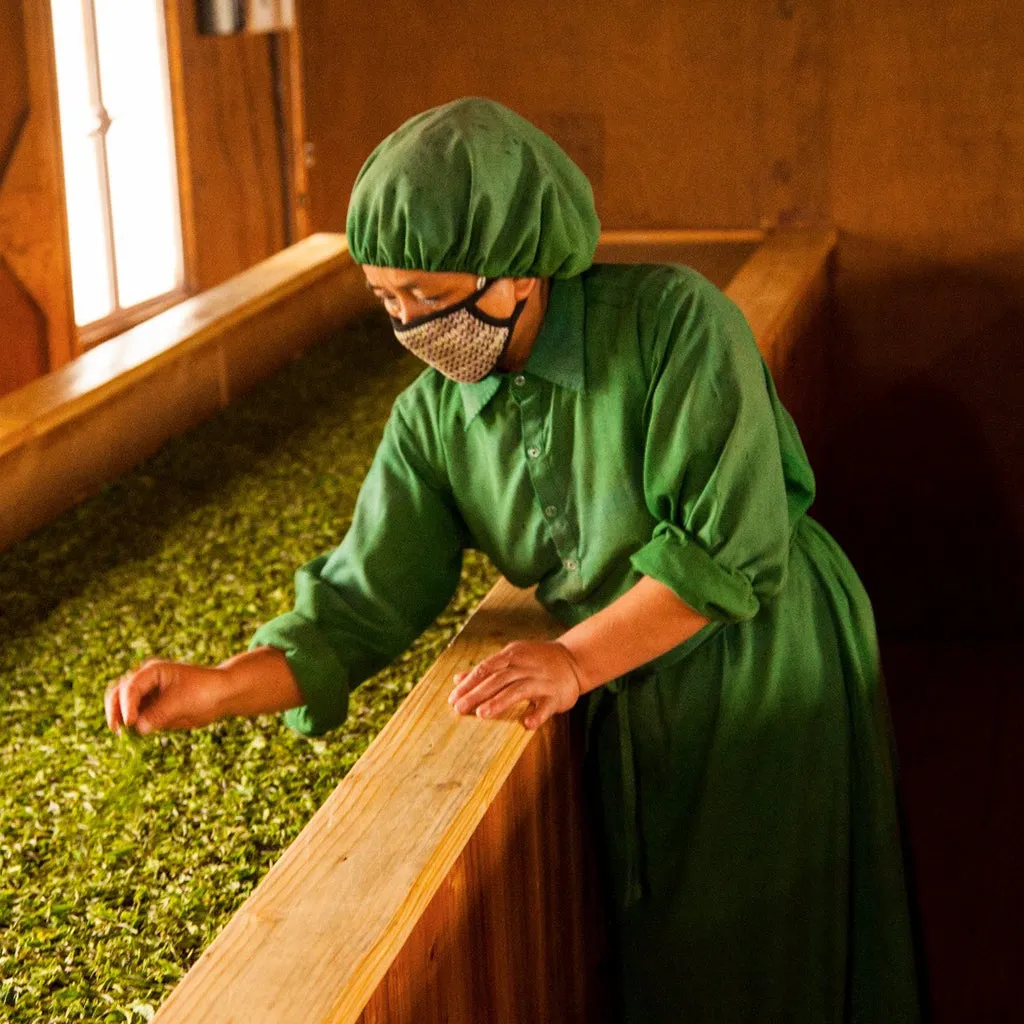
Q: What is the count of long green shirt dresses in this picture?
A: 1